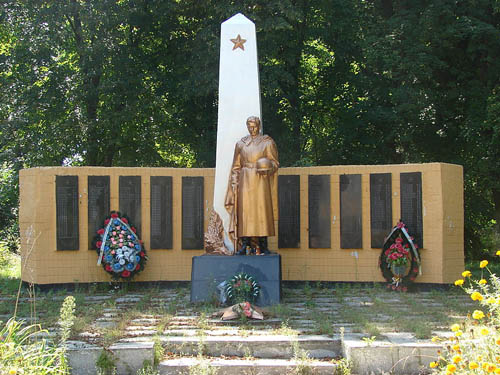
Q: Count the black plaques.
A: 10